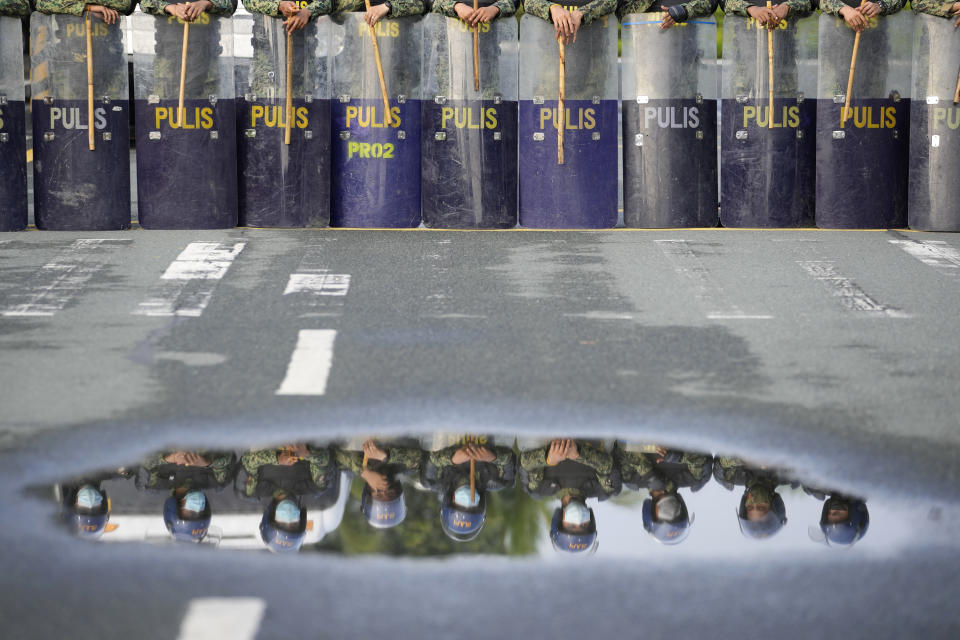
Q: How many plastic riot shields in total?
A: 11